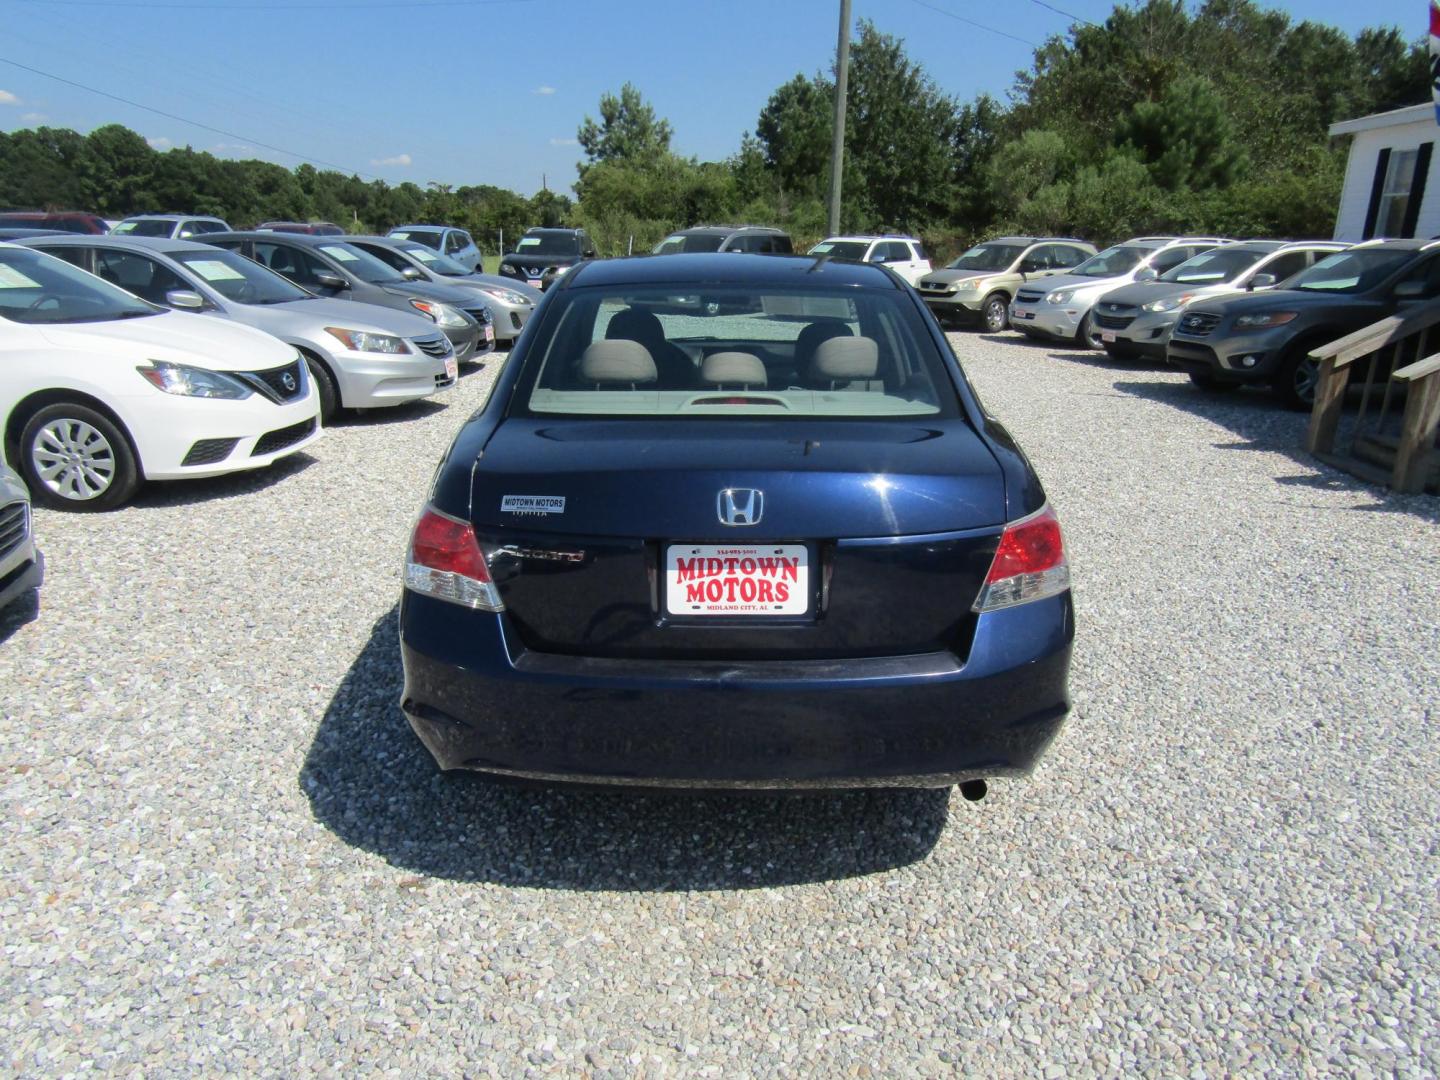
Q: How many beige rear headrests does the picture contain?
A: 3